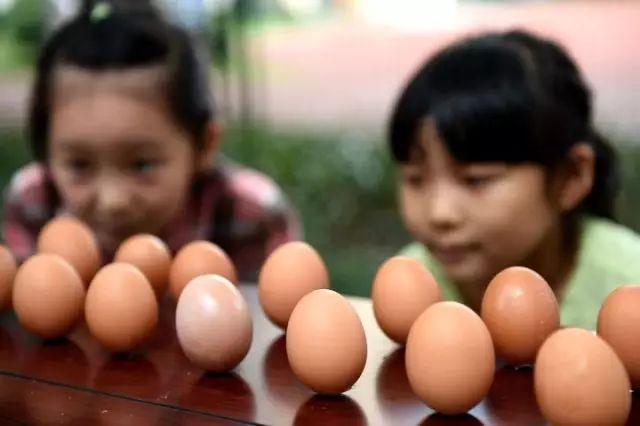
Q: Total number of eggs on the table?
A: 14